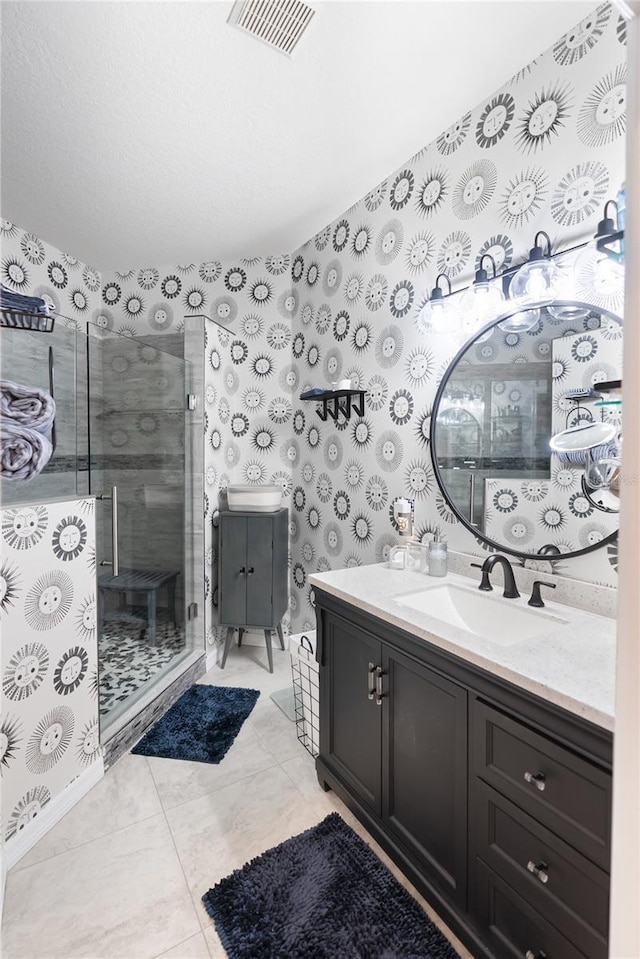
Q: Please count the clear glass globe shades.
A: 4